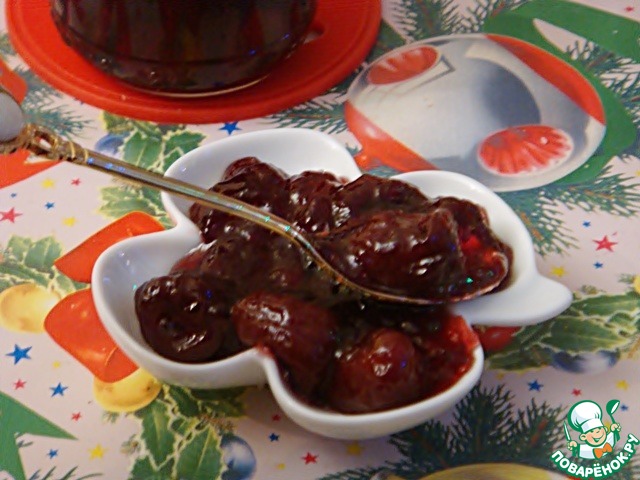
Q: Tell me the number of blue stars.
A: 11